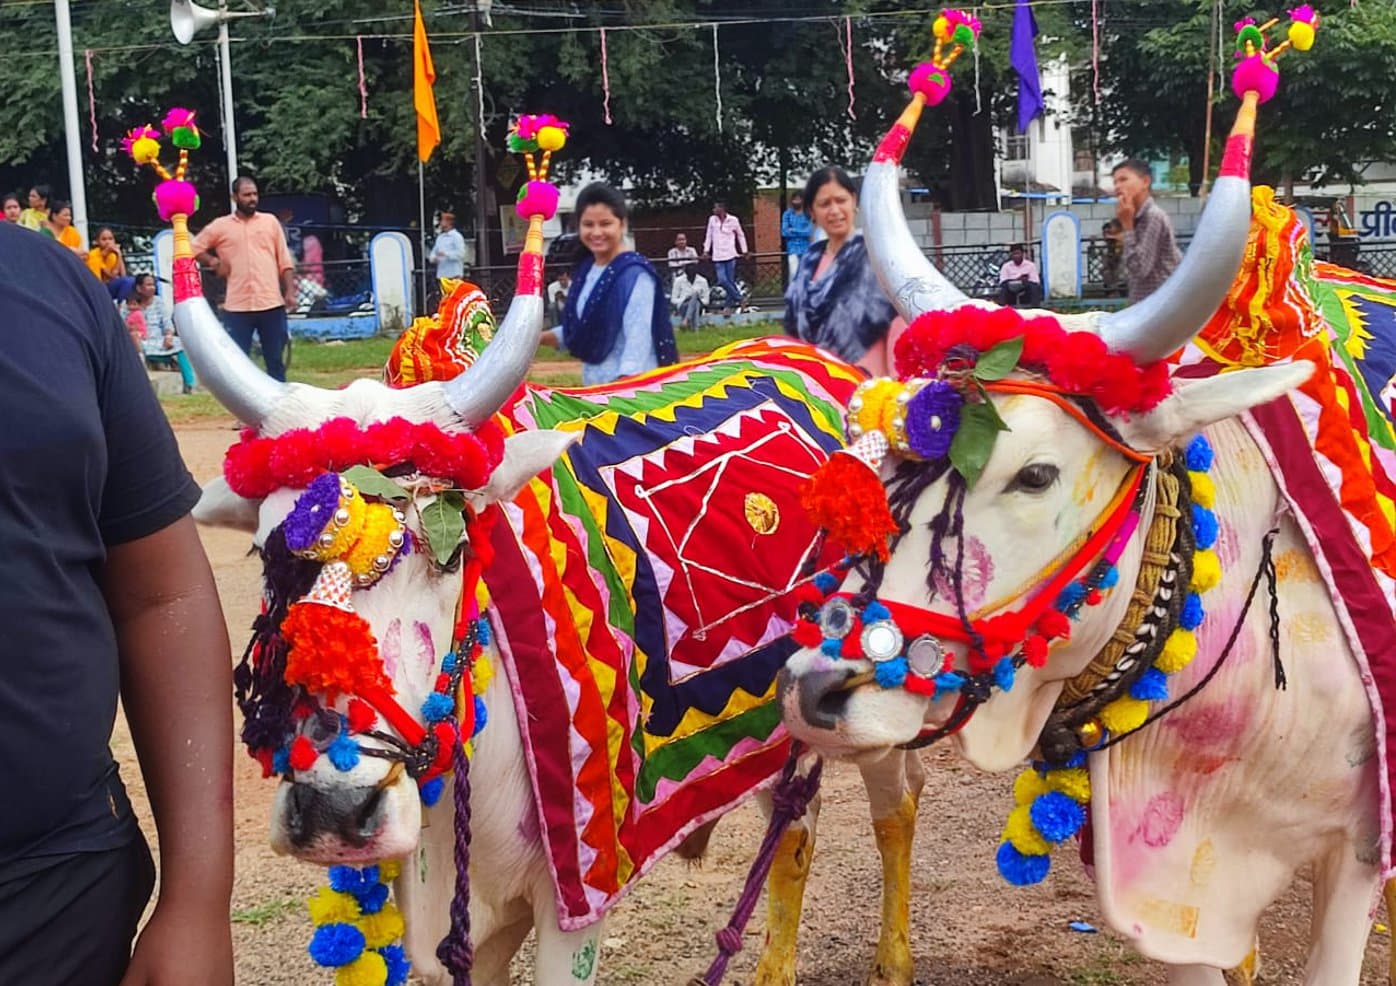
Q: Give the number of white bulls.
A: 2